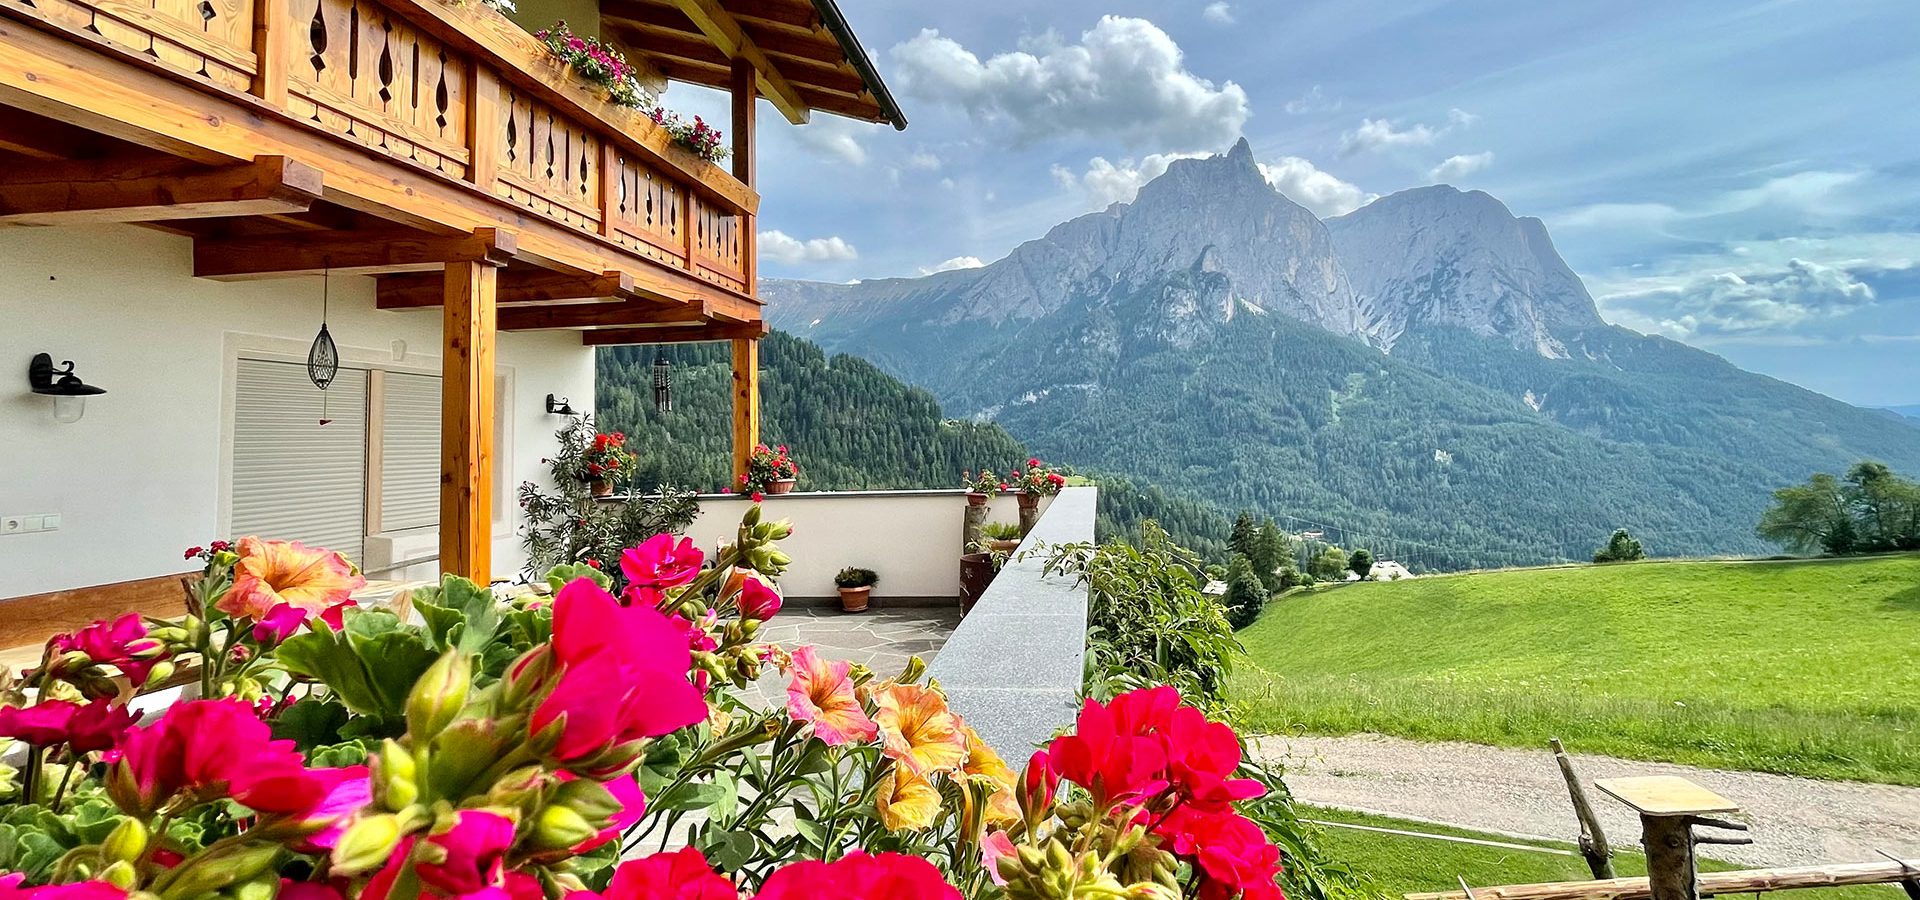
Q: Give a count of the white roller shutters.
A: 2